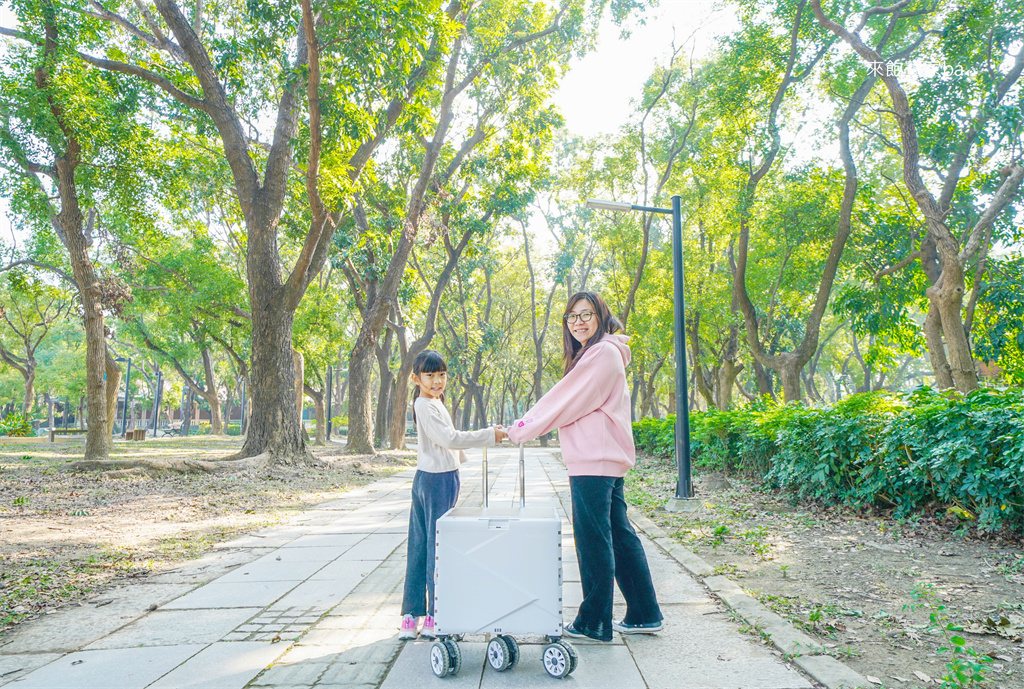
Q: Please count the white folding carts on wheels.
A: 1